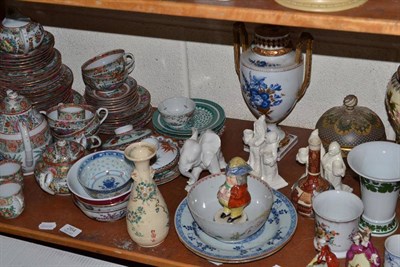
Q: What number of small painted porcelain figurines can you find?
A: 3